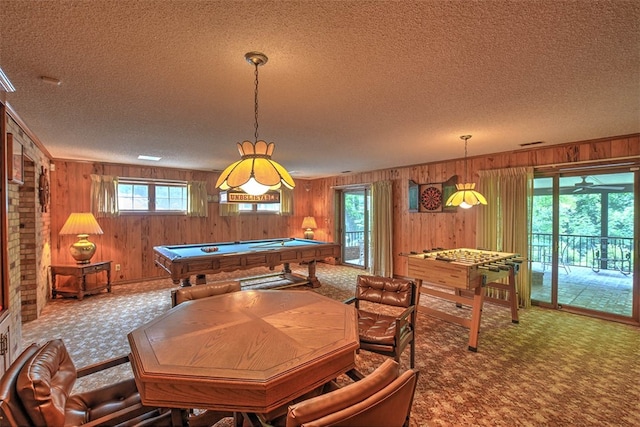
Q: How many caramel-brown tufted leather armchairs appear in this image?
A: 4